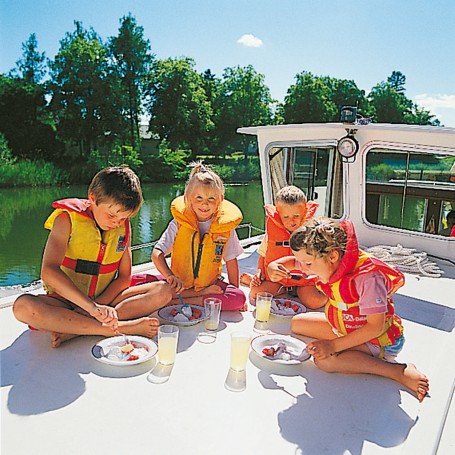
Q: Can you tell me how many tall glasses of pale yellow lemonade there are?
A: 4